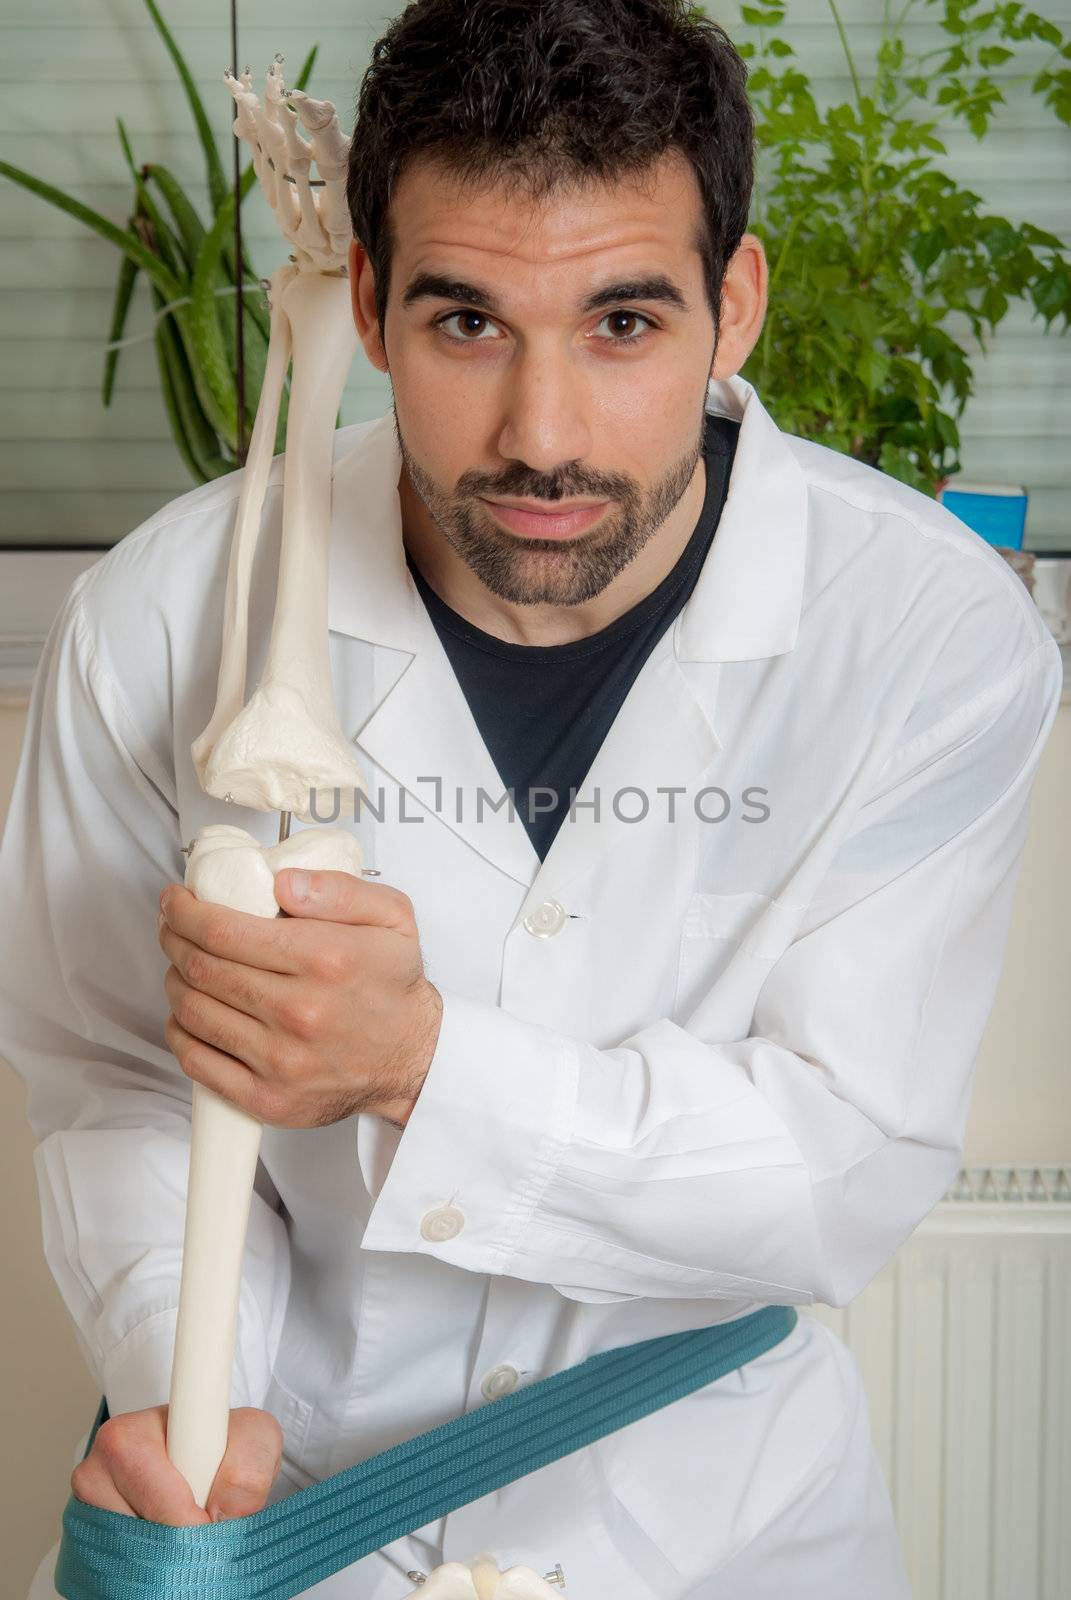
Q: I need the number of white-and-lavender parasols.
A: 0